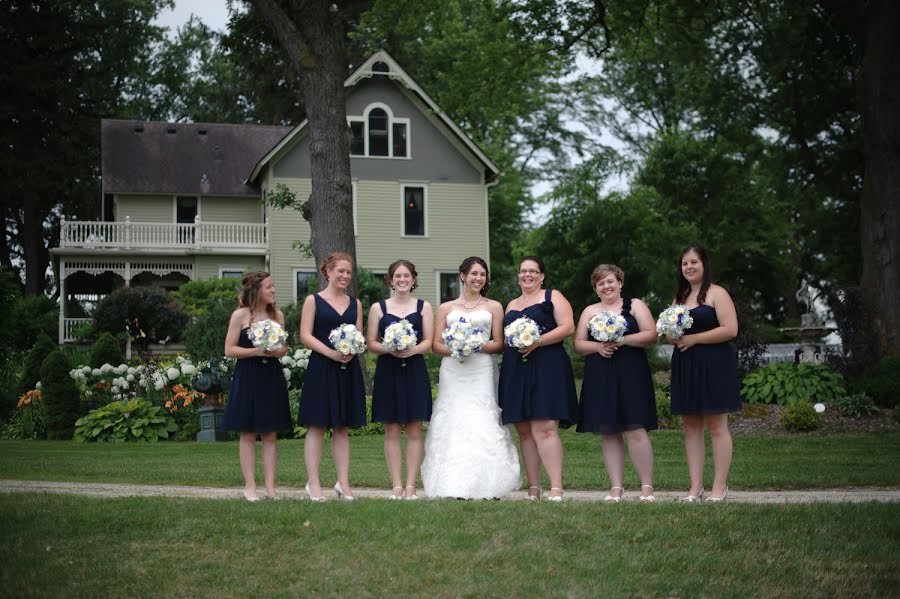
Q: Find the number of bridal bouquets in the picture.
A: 7